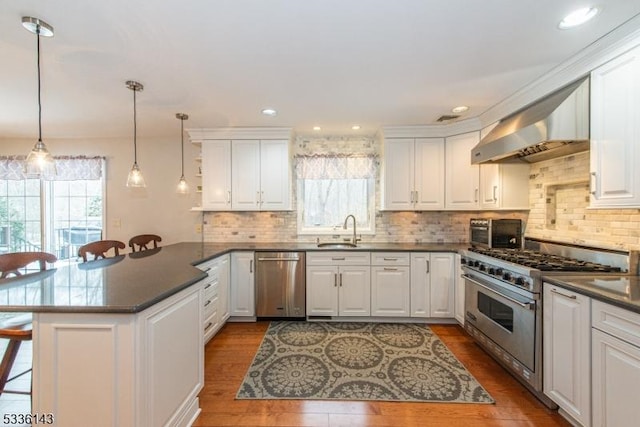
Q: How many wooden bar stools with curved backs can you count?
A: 3